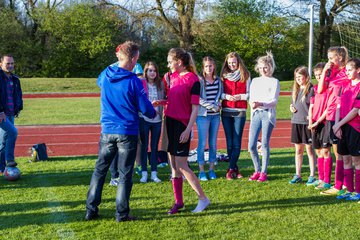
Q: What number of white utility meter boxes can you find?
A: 0